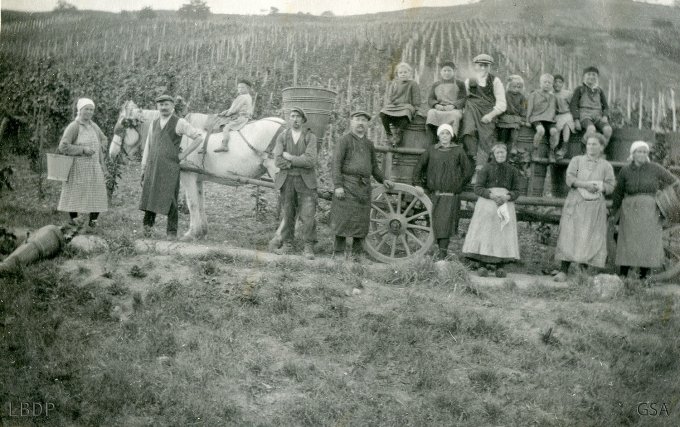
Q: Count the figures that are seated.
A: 8